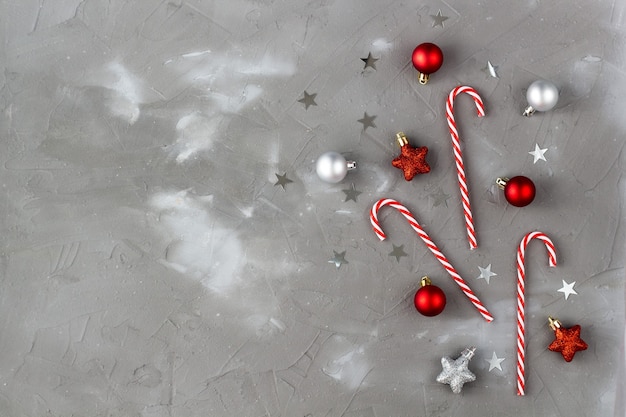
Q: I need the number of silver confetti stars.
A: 14